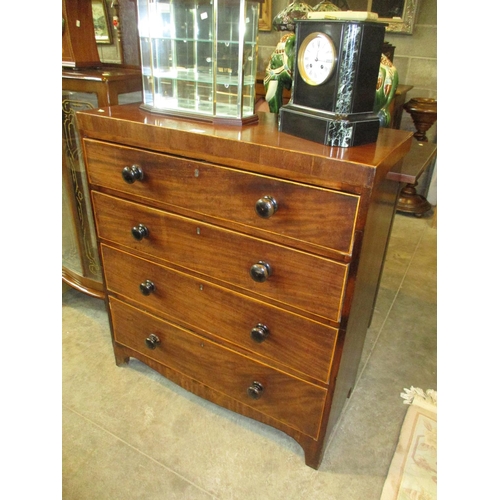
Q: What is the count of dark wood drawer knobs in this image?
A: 8